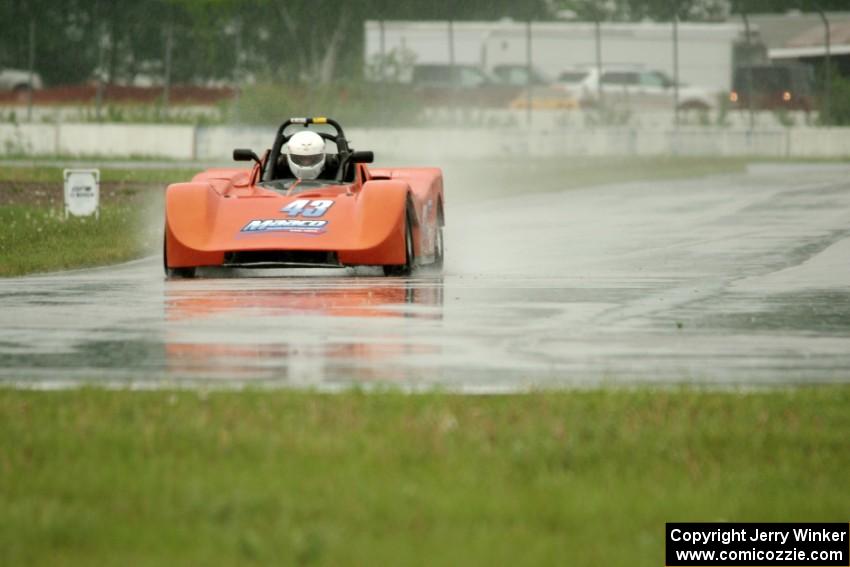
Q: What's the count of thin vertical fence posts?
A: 11